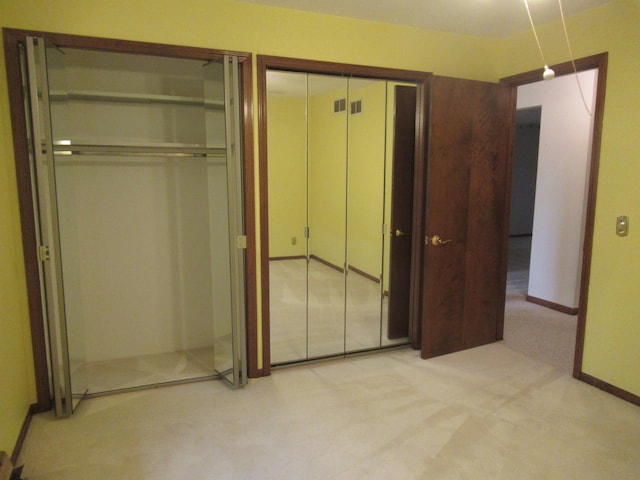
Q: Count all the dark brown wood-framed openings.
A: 3